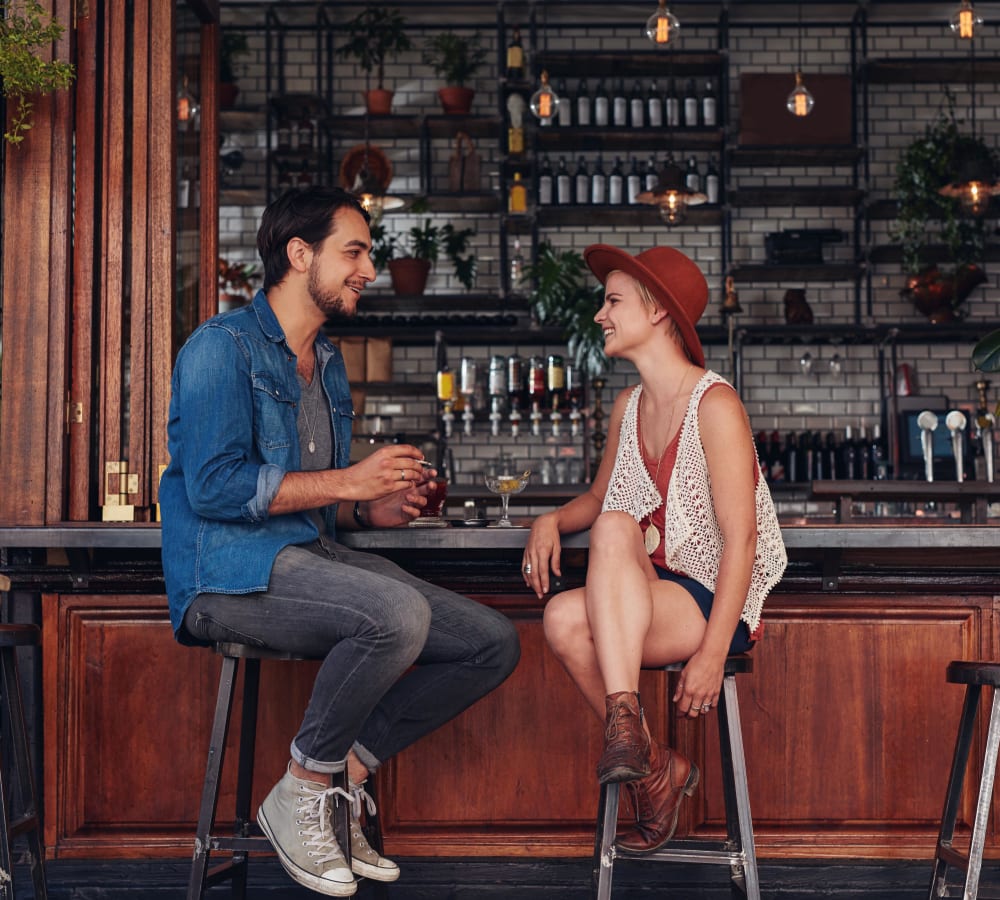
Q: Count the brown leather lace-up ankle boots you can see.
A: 2